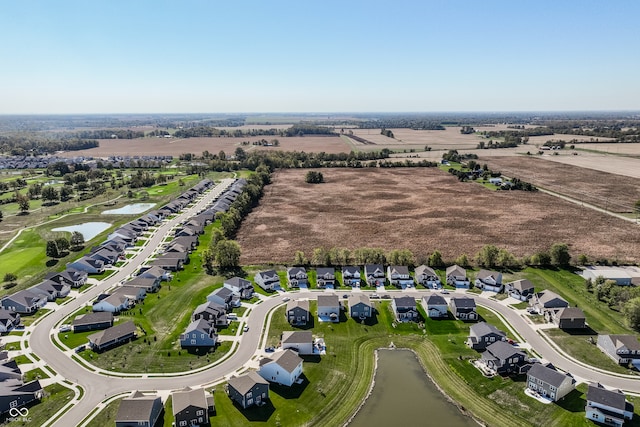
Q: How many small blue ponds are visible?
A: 2